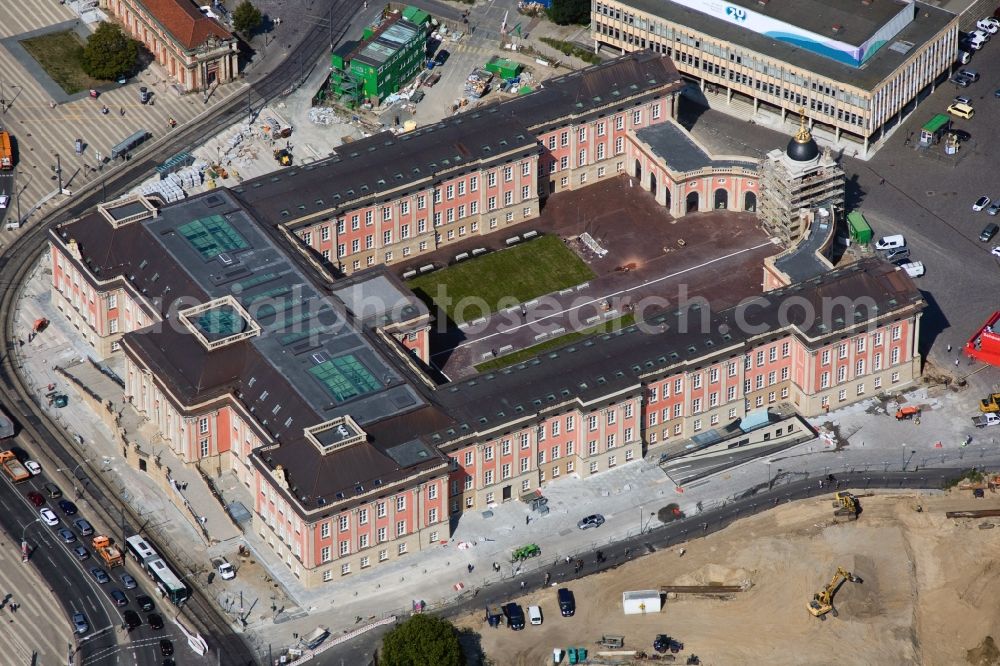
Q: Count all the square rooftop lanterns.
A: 3